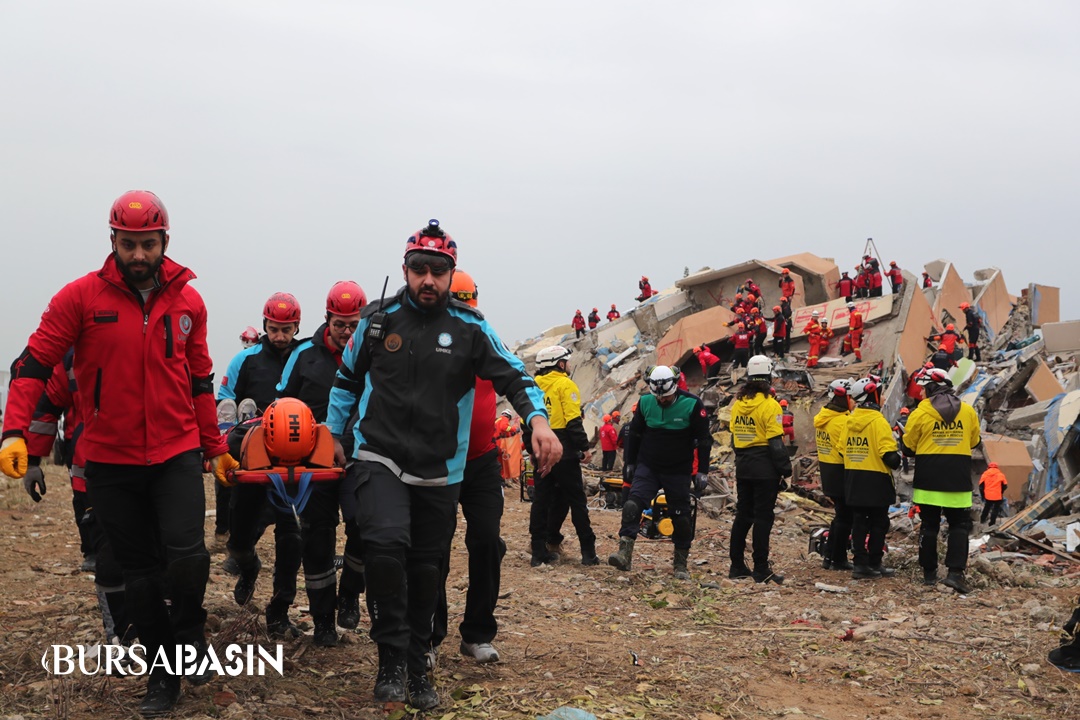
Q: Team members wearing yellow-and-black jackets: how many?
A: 5